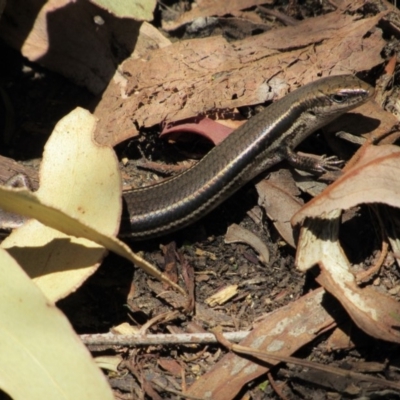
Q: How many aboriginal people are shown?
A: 0